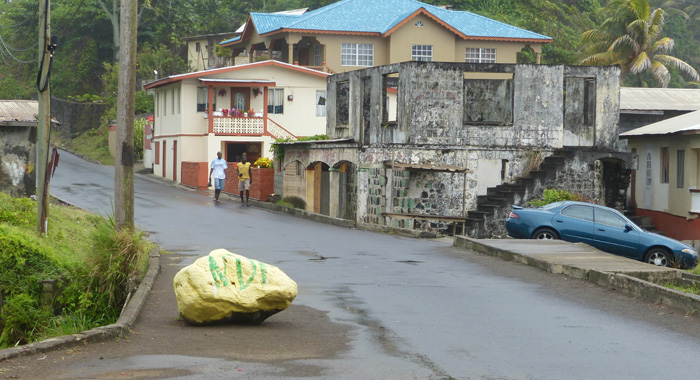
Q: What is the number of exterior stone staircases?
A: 1